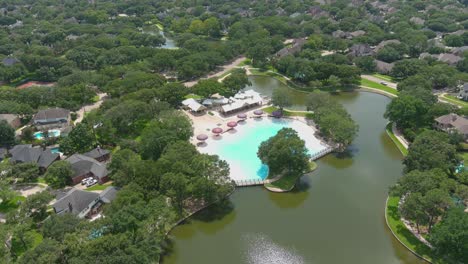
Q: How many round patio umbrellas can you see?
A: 6